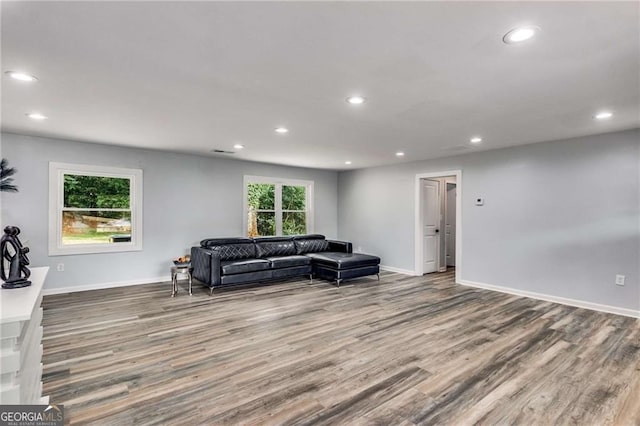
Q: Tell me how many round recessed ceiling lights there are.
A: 10